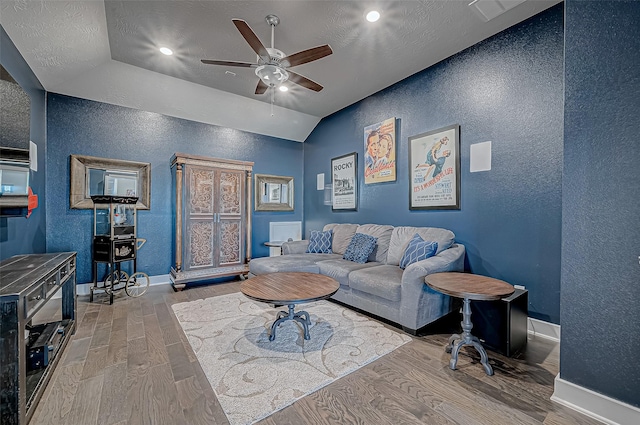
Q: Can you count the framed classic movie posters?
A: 3